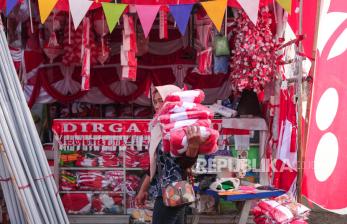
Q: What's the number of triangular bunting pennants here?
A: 9